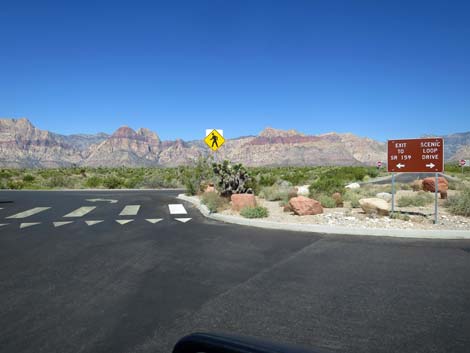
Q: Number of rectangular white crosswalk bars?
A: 4